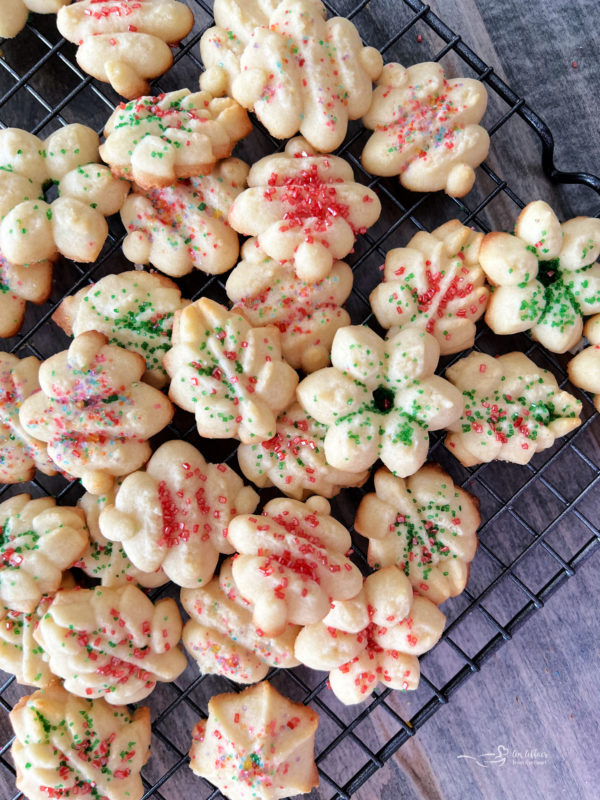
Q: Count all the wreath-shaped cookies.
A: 4